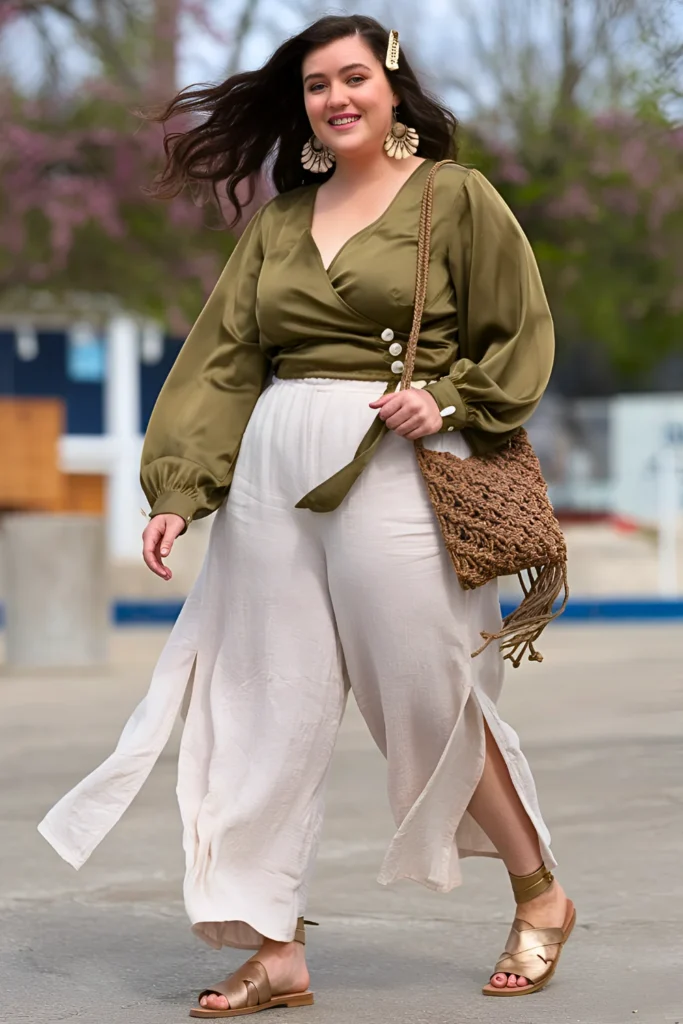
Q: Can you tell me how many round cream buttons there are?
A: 3